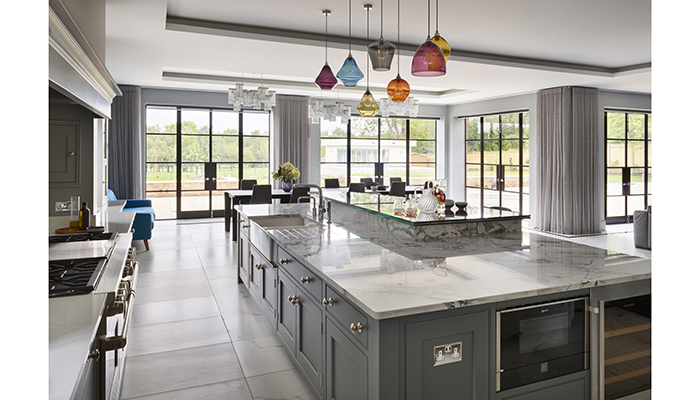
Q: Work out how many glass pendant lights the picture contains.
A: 7